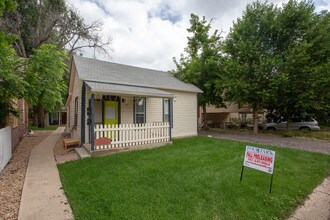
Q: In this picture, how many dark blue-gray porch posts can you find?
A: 2